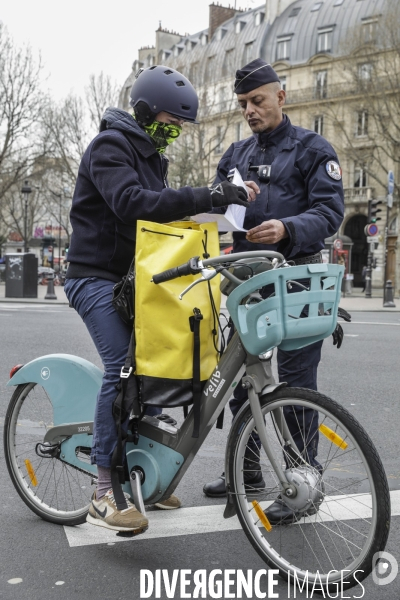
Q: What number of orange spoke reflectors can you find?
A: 3